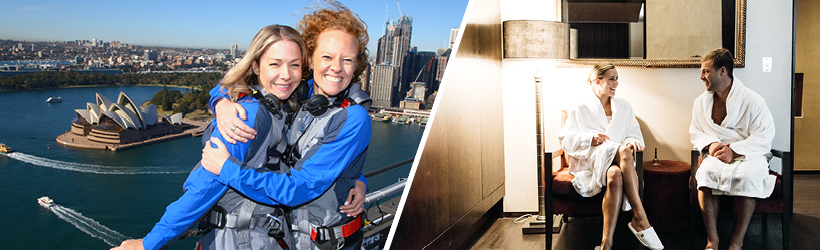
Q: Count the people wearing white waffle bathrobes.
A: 2